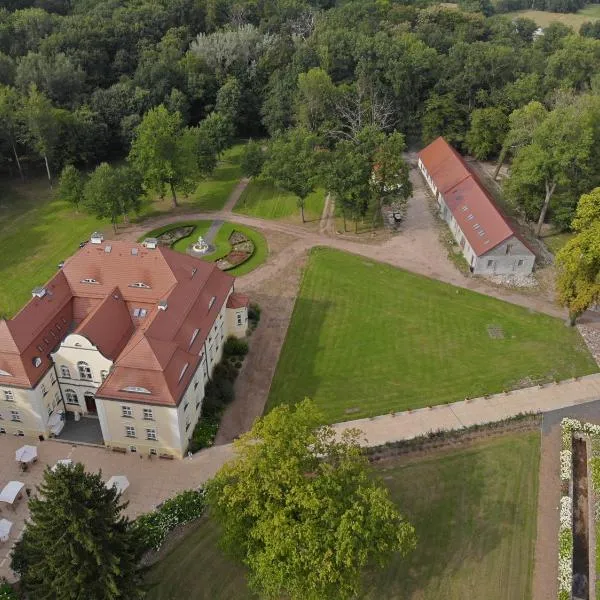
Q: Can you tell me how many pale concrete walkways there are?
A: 1